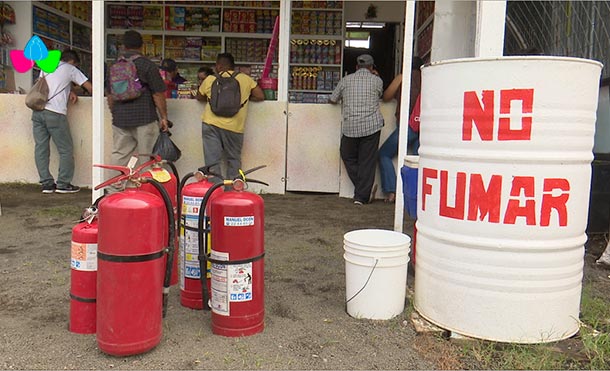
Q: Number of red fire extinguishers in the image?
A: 5